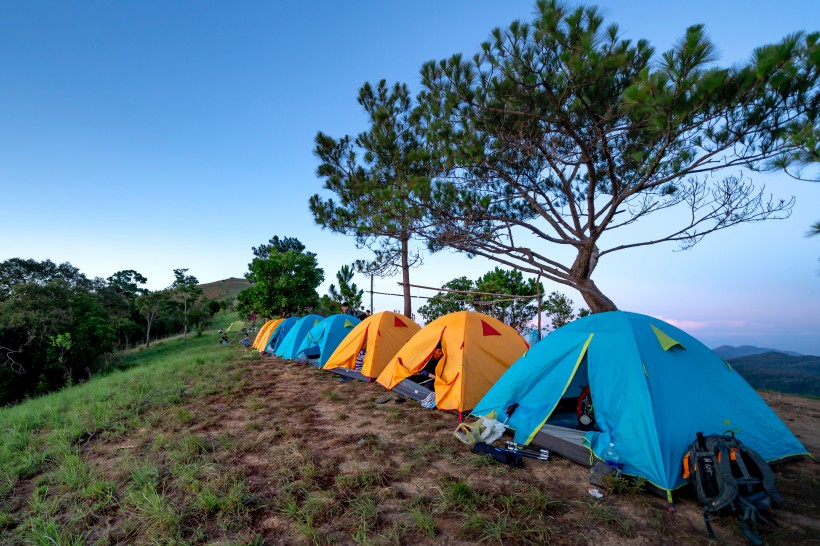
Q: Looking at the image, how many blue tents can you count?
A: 4